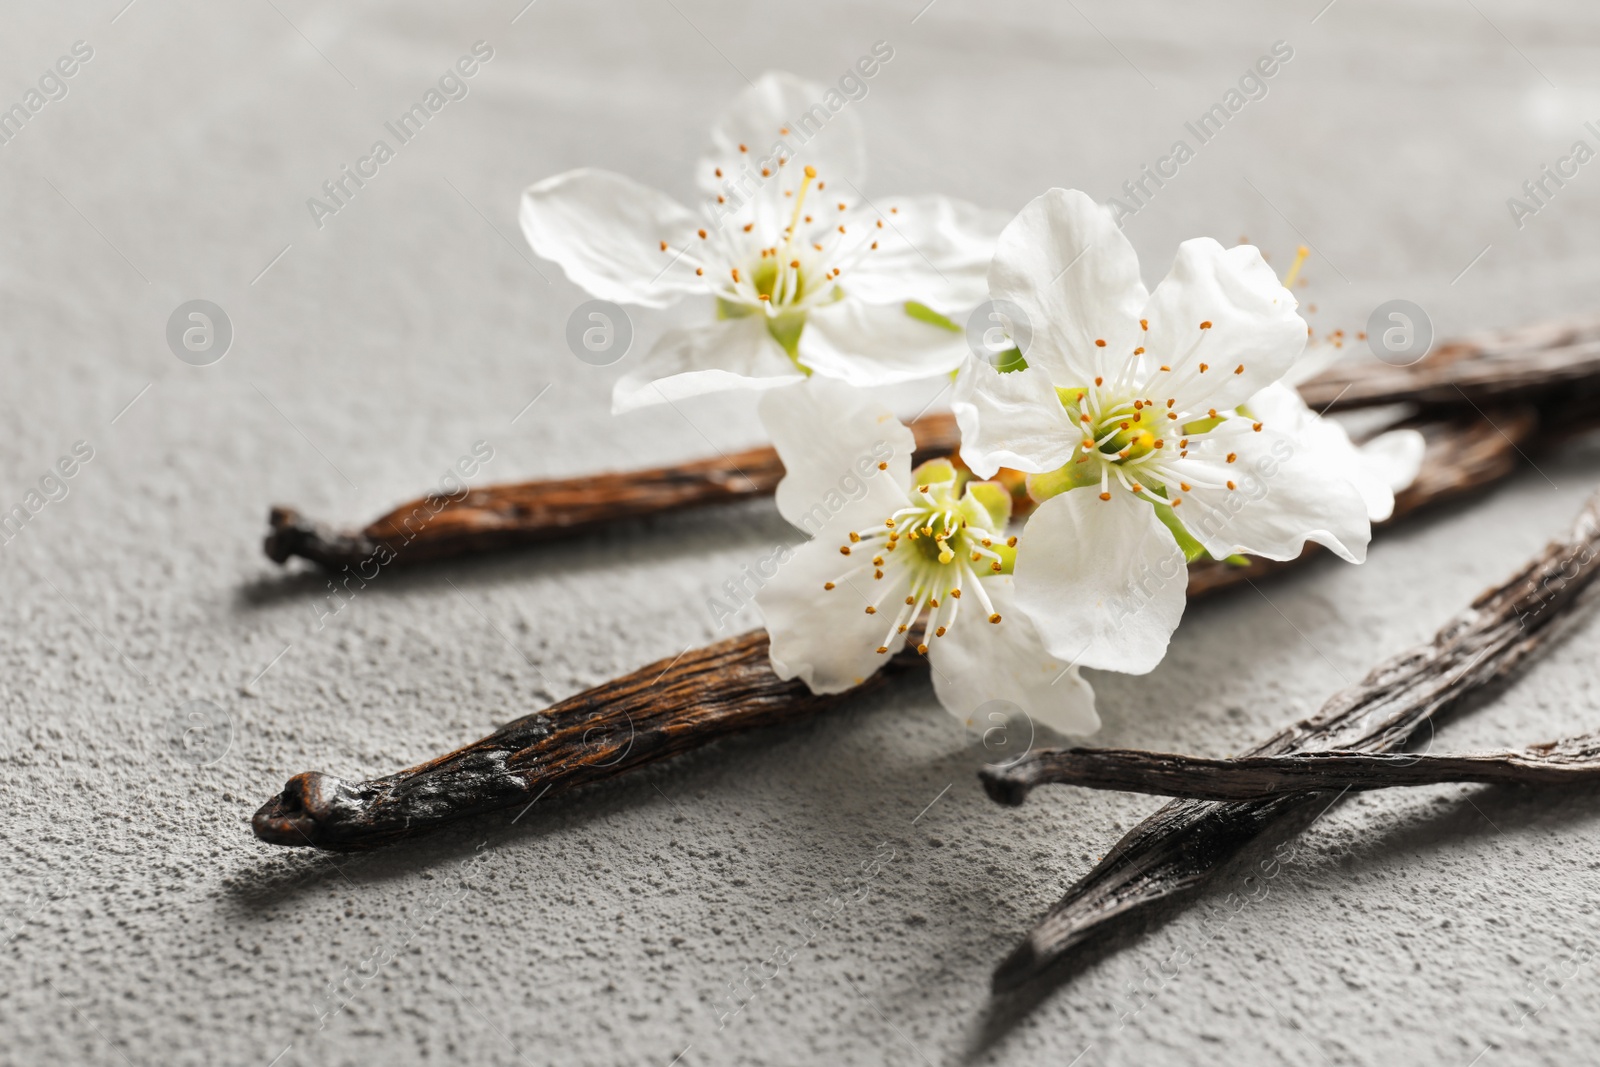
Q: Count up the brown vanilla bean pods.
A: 4